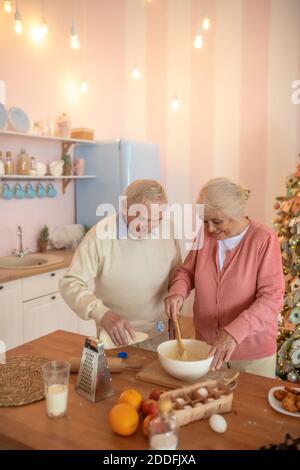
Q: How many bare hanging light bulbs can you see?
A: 9